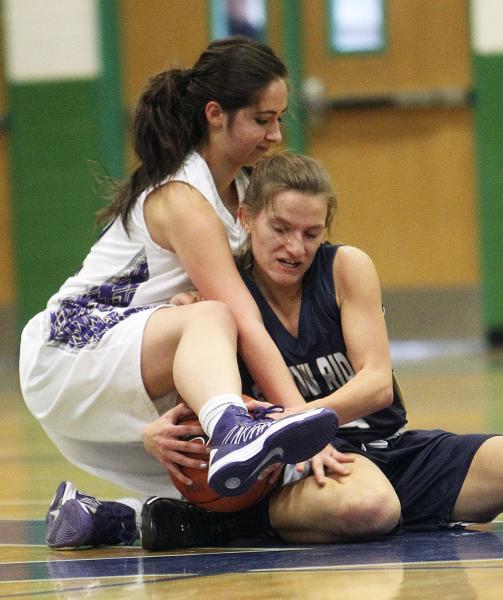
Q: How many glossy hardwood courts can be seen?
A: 1